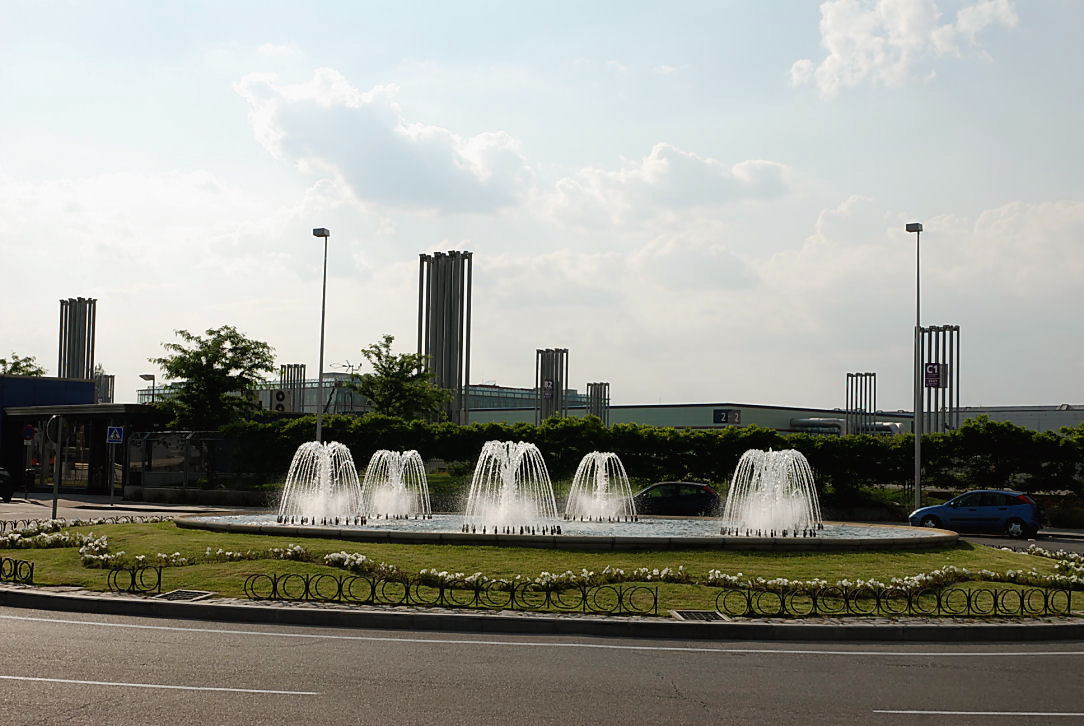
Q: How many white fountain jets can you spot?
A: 5